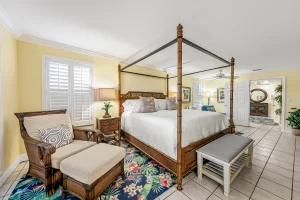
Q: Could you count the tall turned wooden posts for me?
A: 4